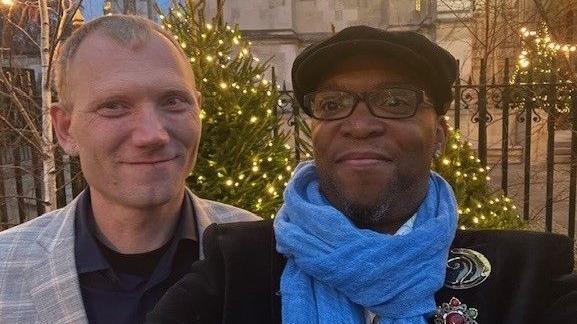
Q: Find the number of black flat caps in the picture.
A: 1